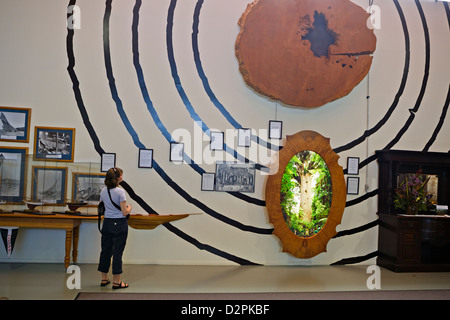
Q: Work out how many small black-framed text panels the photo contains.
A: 9